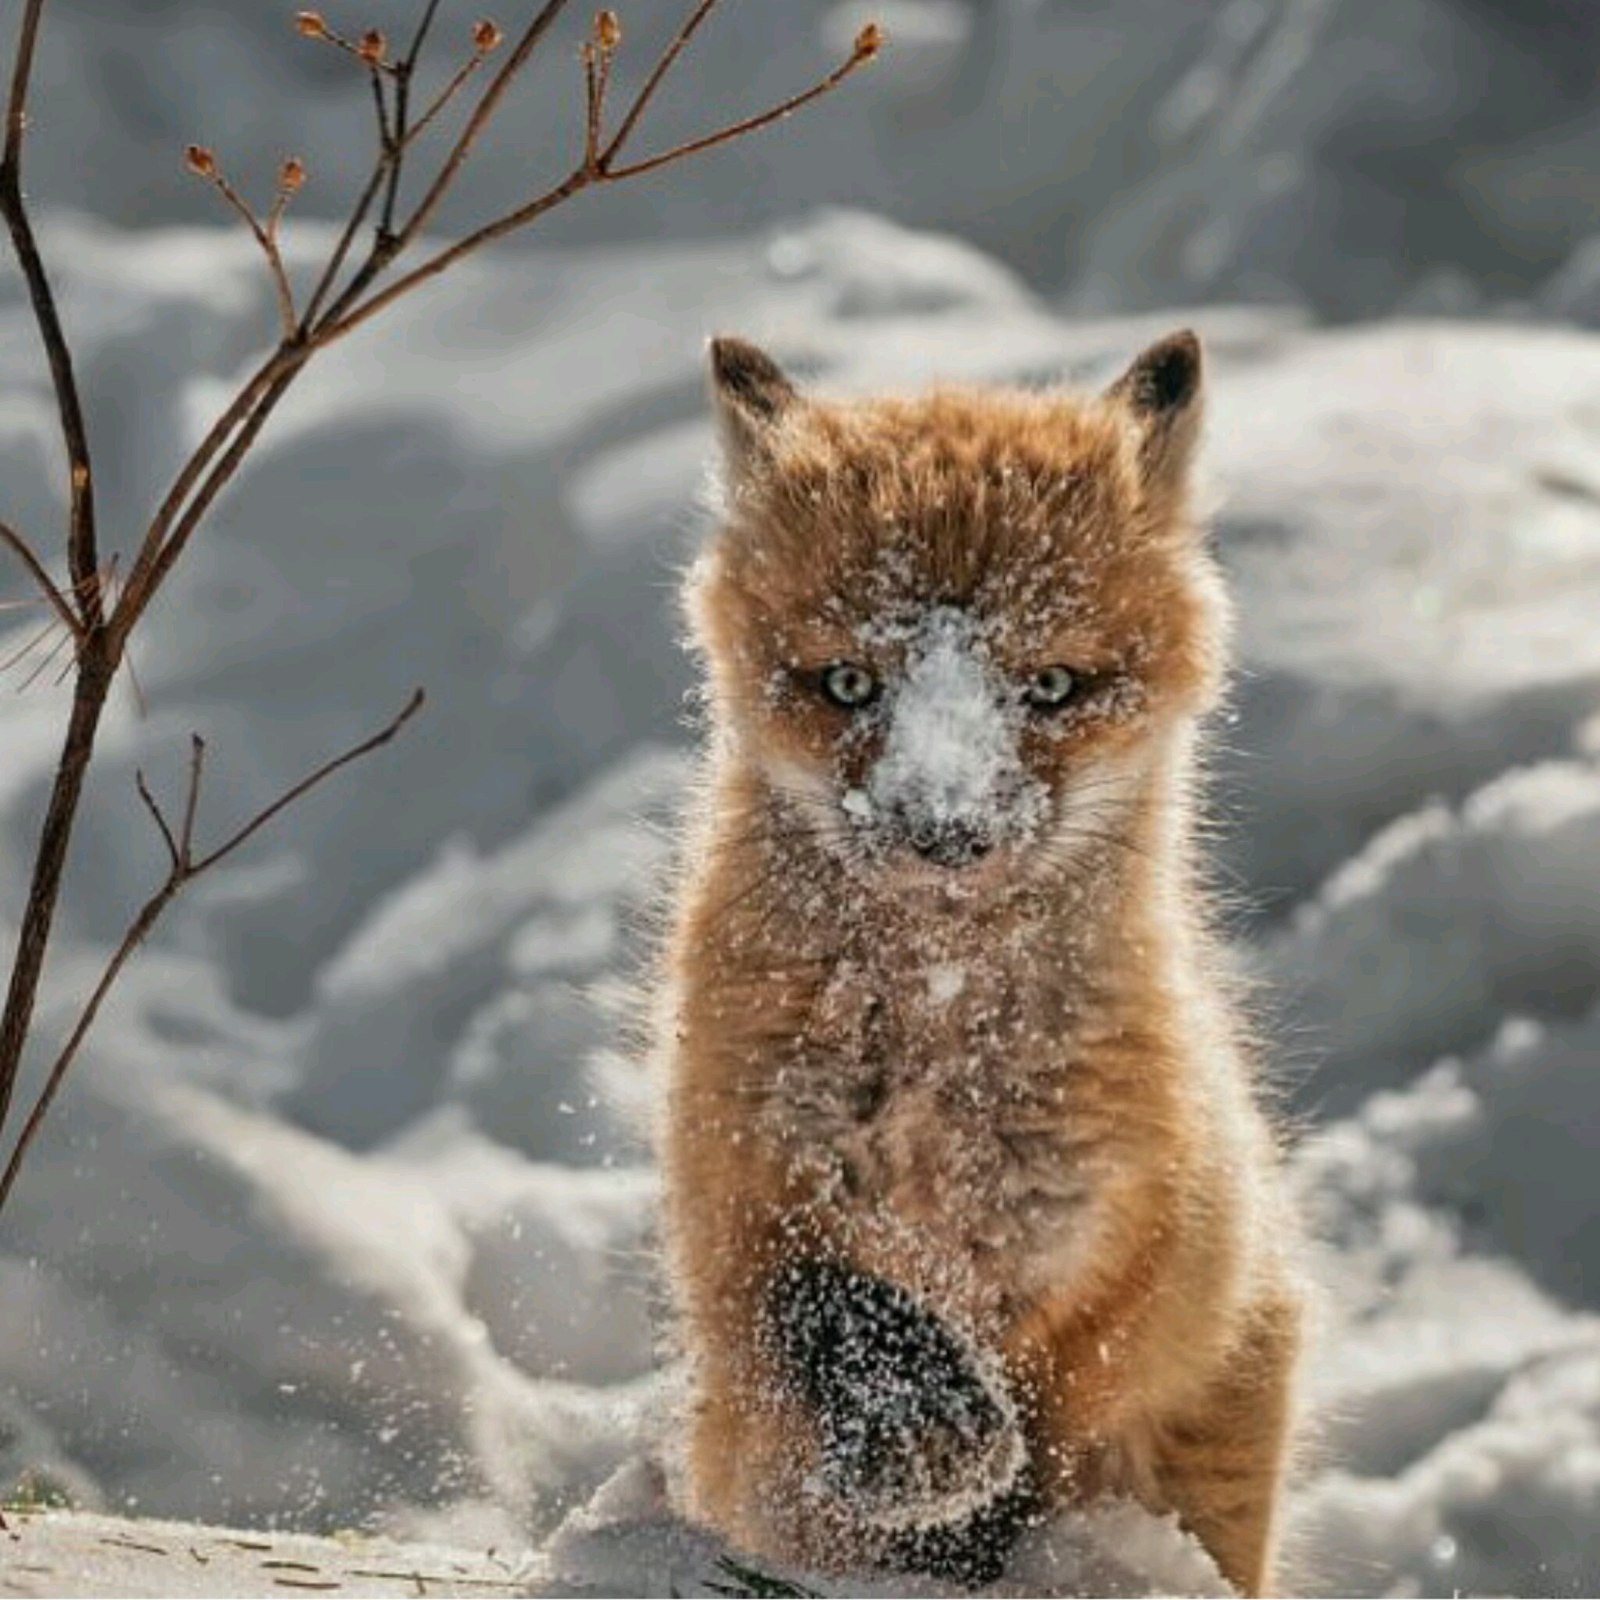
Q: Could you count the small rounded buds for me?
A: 7